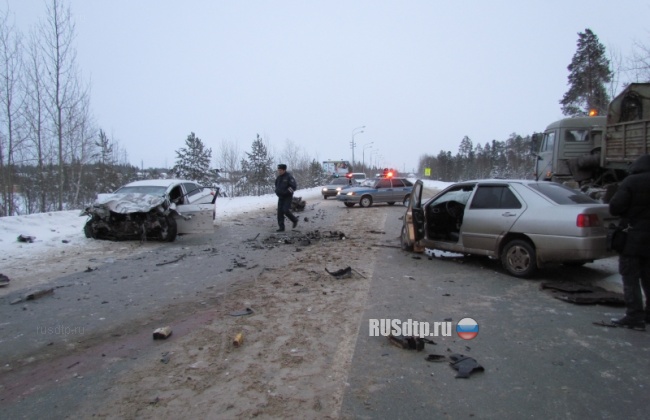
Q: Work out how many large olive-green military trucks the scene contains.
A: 1